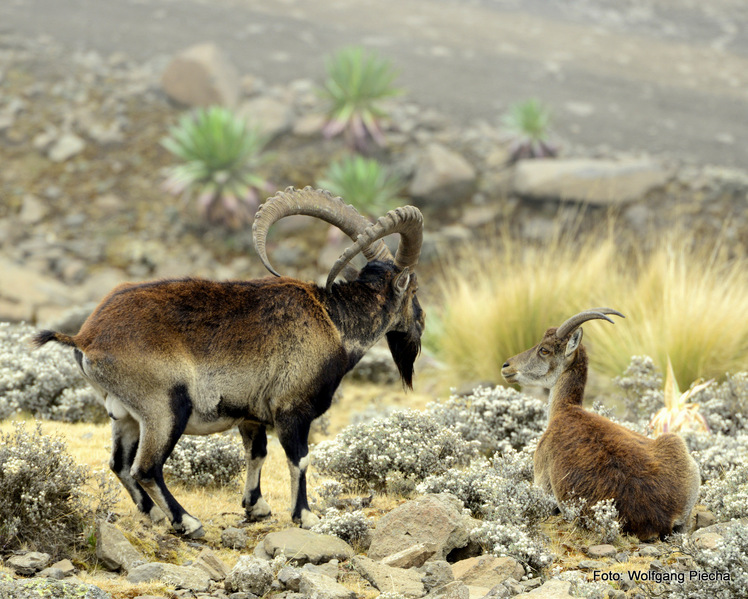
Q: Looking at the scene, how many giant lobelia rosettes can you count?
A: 4